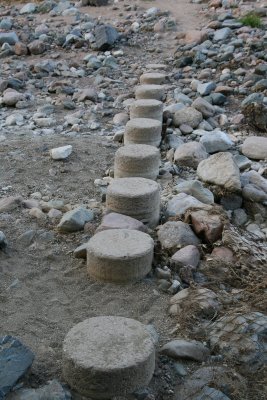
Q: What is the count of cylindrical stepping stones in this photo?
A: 9